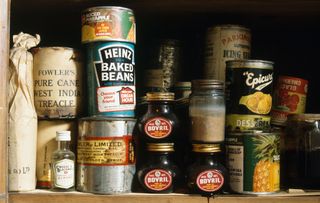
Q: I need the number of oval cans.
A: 0